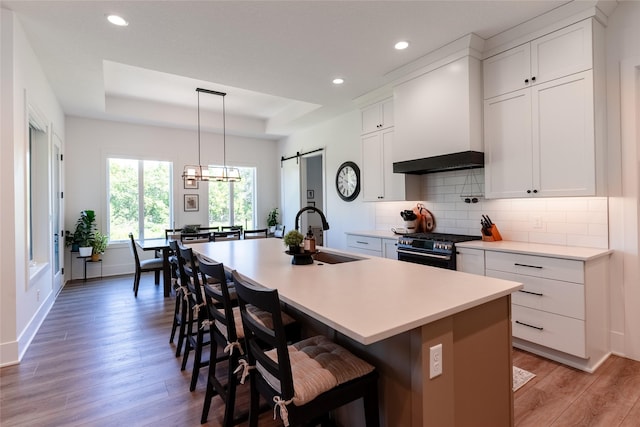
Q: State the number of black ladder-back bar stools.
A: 4